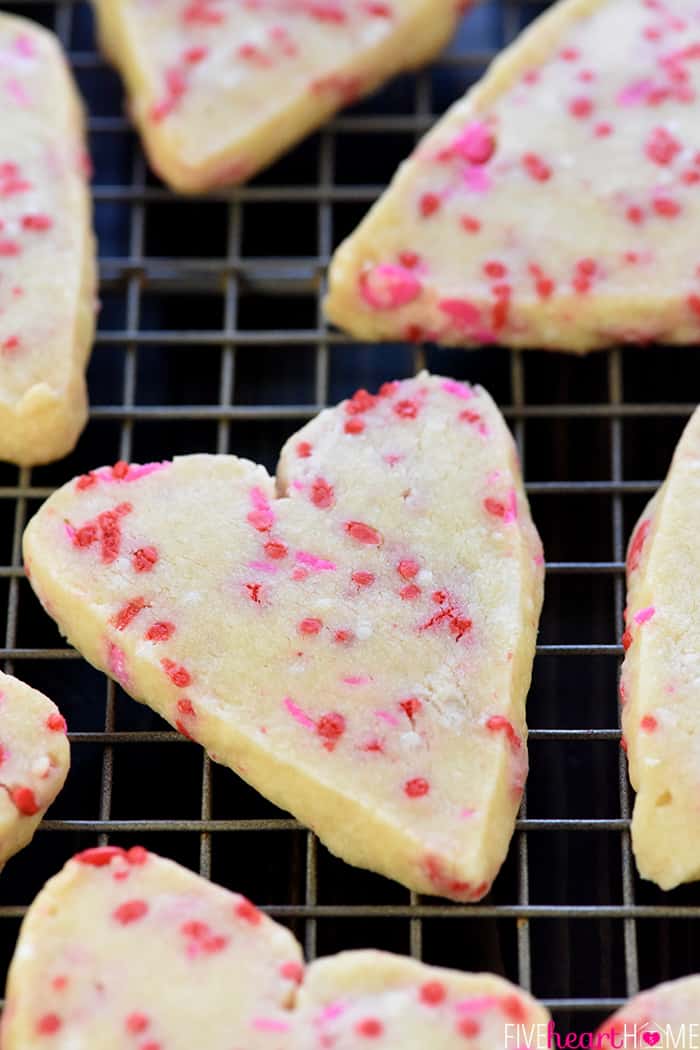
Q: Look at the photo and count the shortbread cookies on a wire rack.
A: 8